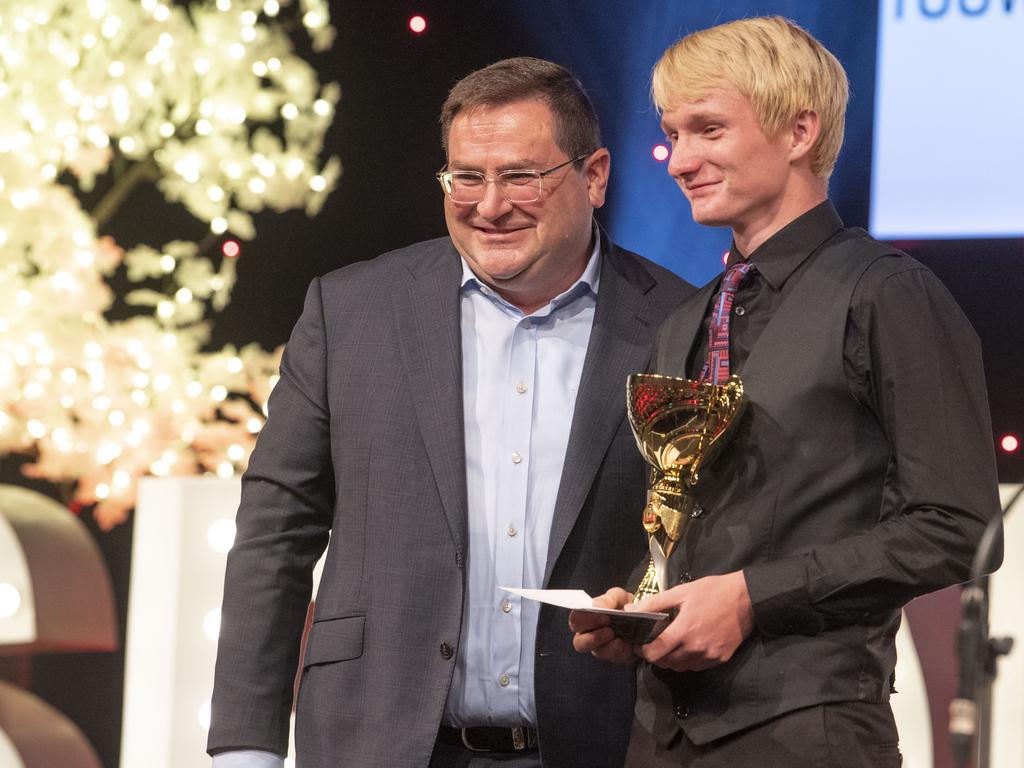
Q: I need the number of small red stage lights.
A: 5